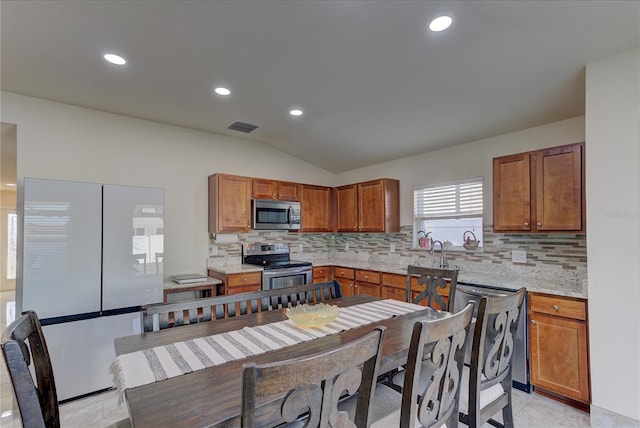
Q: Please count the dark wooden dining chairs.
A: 5